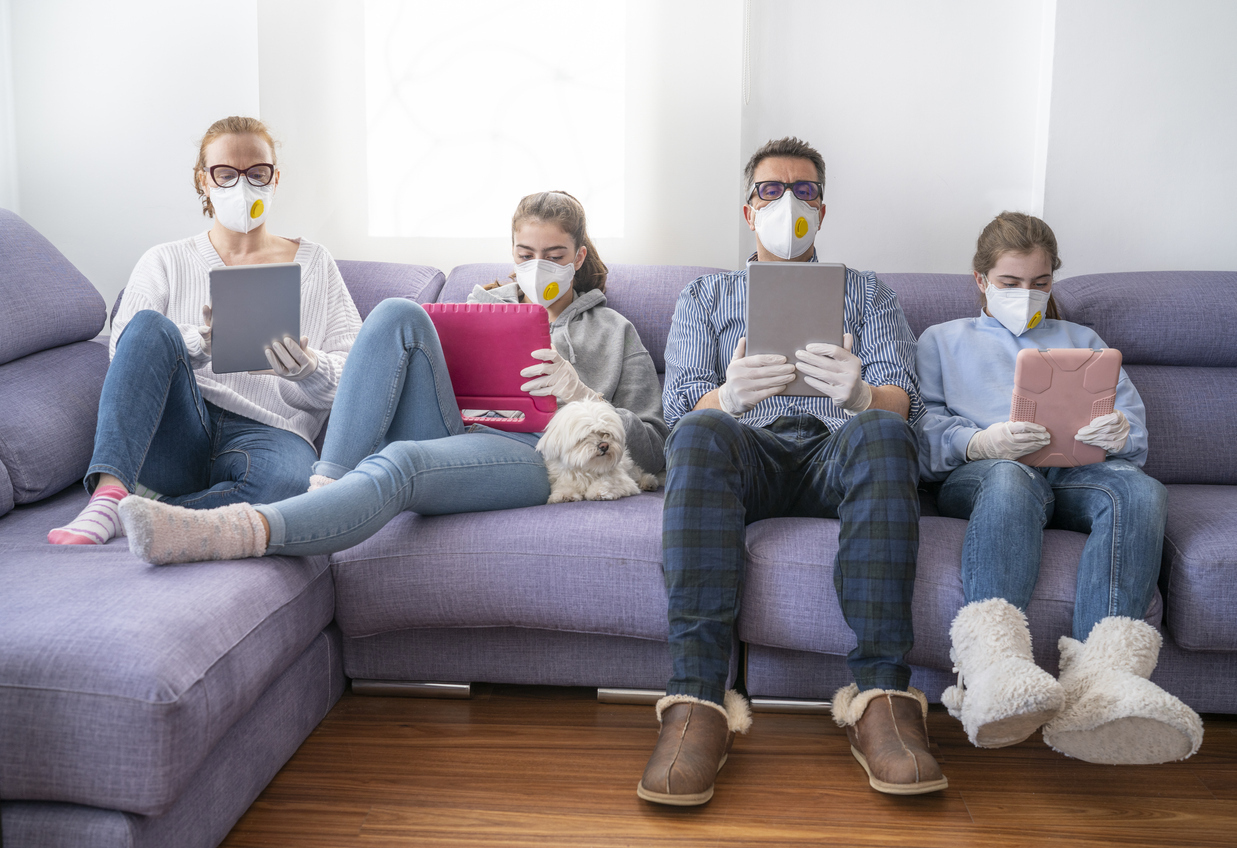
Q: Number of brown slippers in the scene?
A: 2